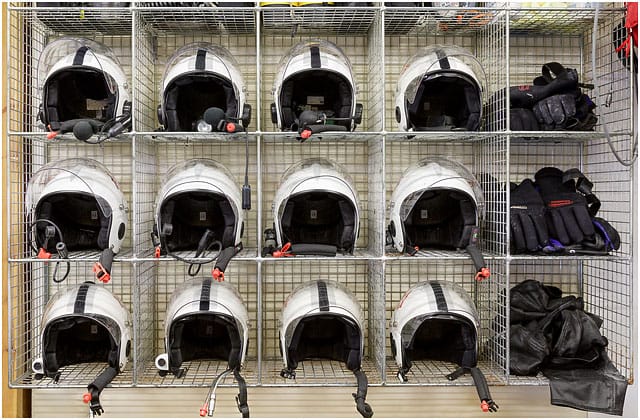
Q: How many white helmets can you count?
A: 12